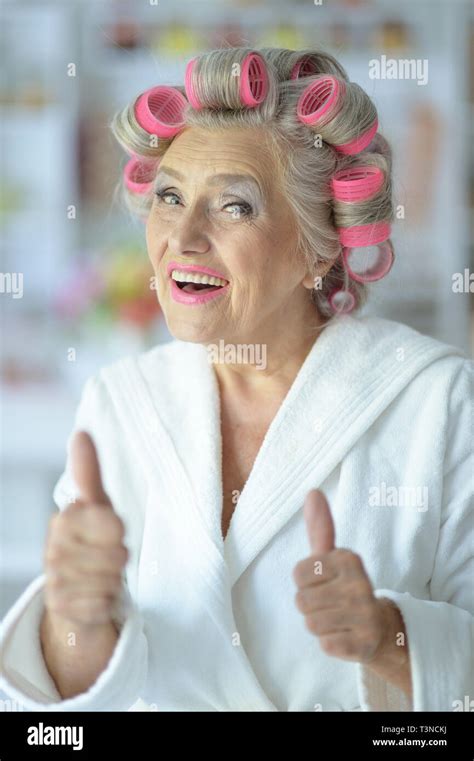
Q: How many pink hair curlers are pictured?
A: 8